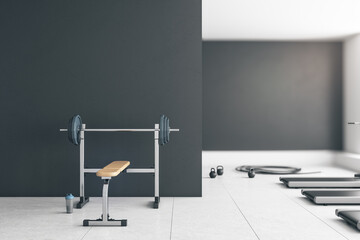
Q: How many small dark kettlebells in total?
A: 3